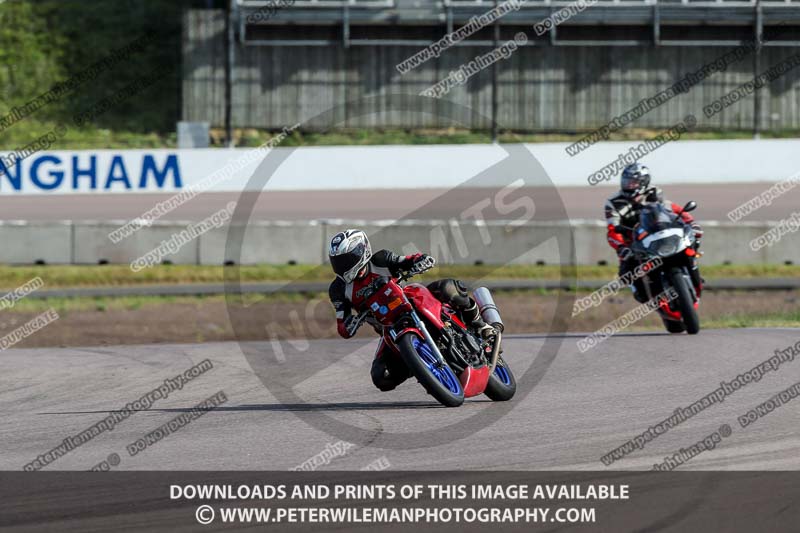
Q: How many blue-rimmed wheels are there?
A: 2